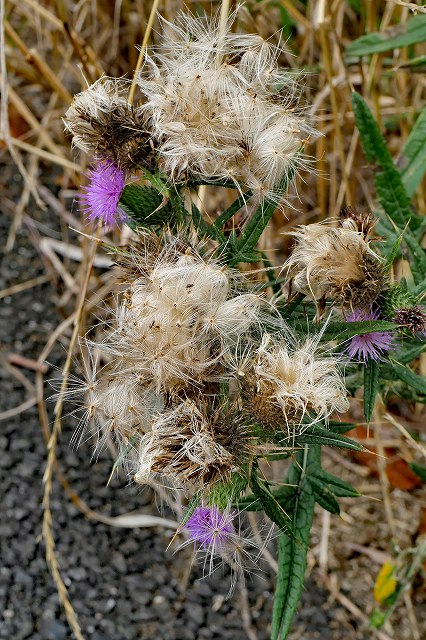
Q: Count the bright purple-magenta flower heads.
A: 3